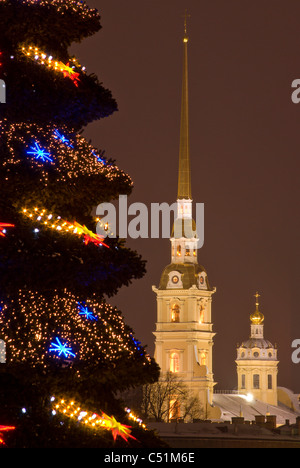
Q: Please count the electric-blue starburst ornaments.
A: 6